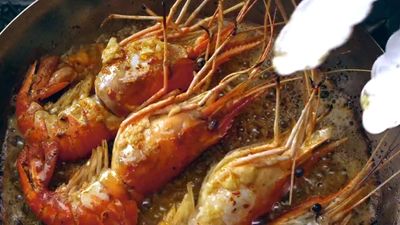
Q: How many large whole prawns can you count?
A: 4